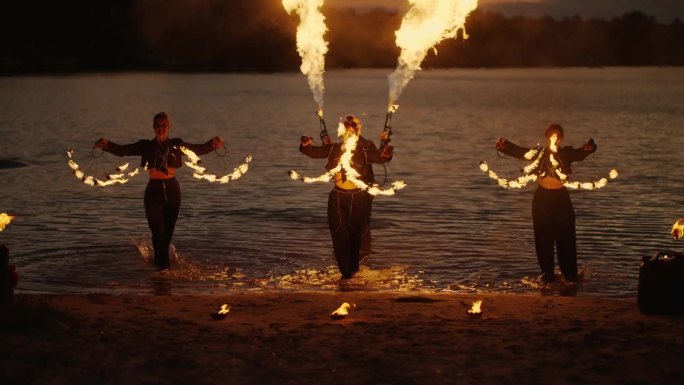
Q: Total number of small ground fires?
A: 3